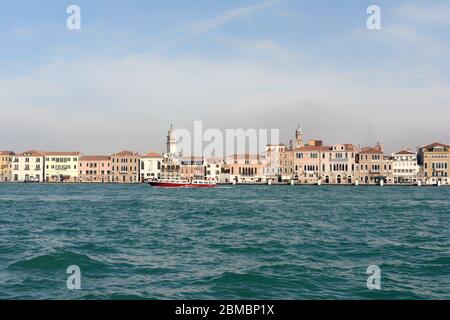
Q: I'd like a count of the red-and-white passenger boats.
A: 1